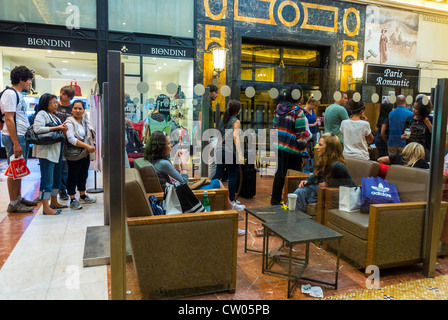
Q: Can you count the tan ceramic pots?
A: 0